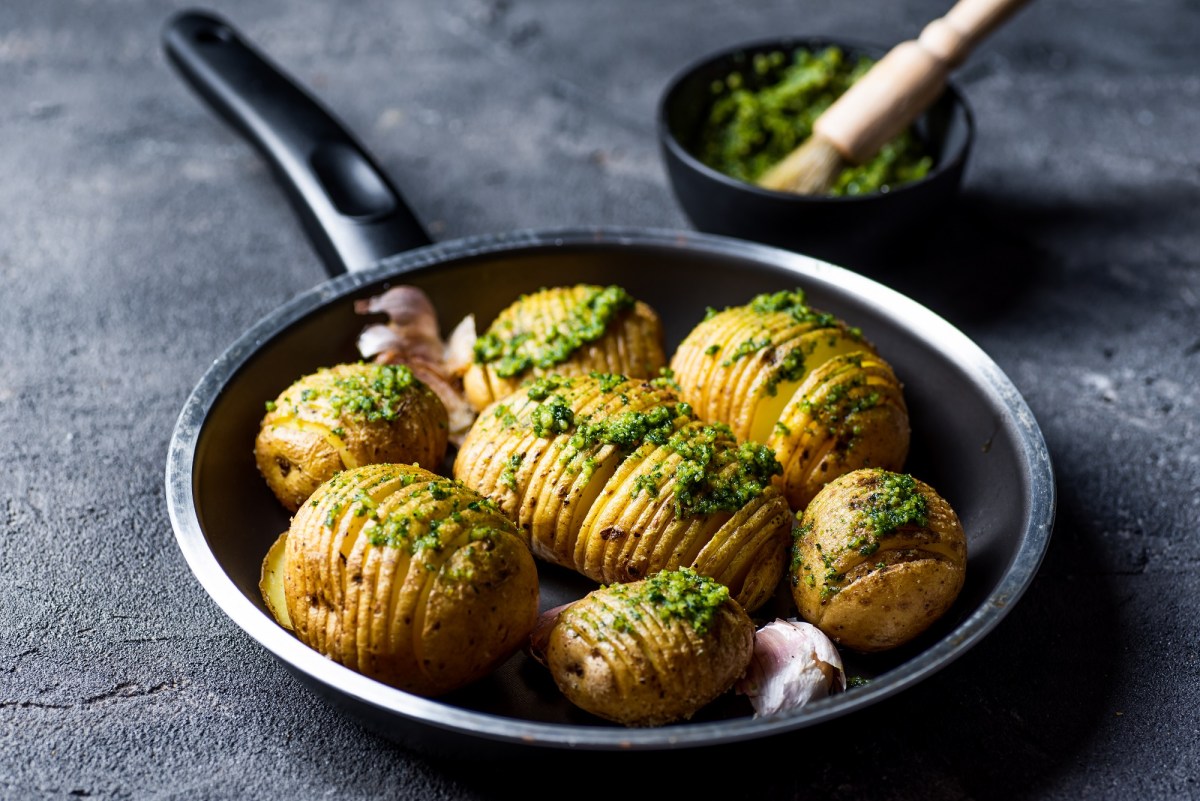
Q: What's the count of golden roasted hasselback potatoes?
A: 7